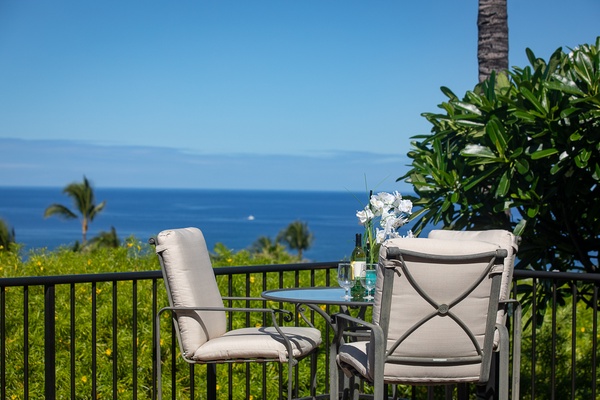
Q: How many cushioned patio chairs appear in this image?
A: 3